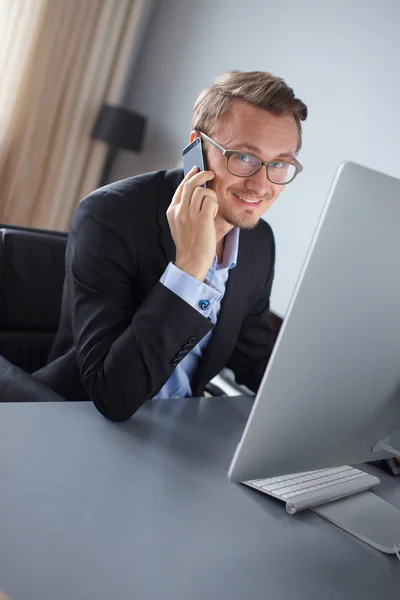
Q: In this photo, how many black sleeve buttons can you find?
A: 4